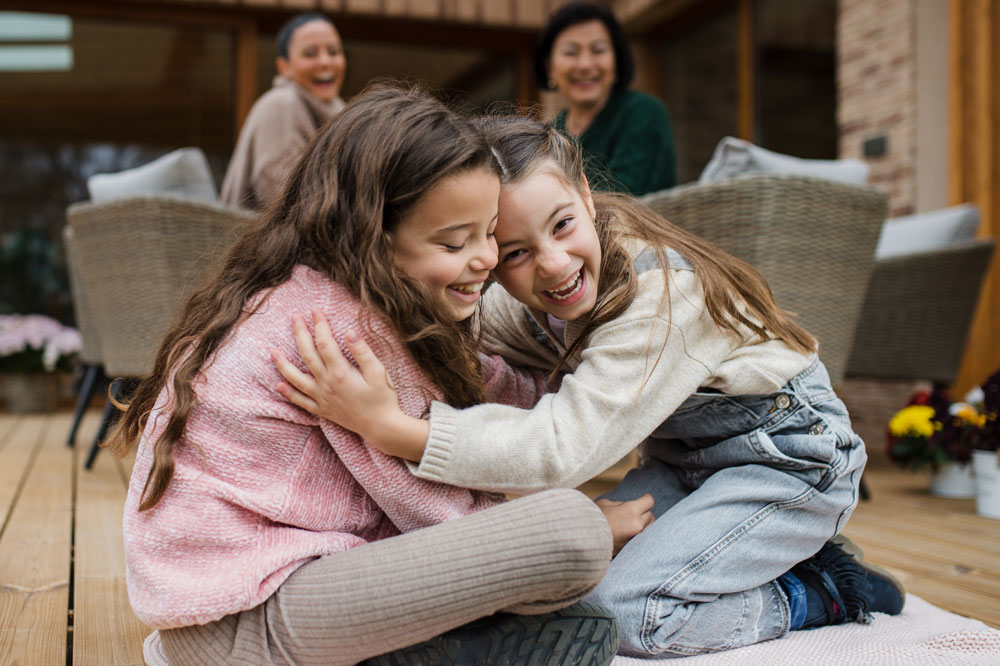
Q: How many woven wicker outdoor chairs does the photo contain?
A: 3